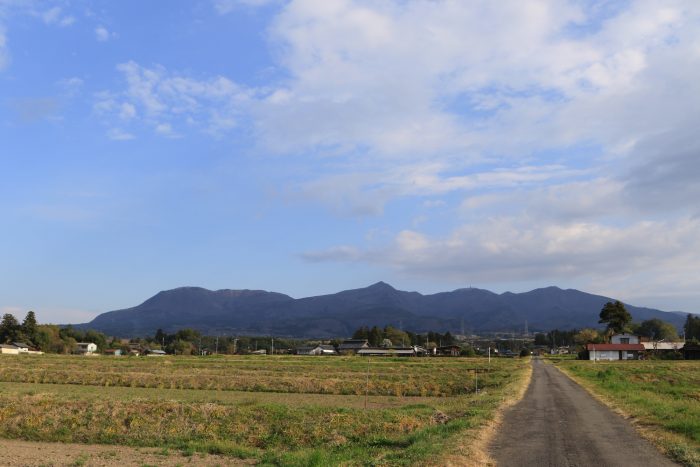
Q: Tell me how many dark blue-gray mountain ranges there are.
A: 1